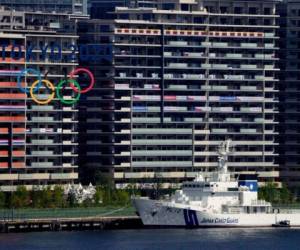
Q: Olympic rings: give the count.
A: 5